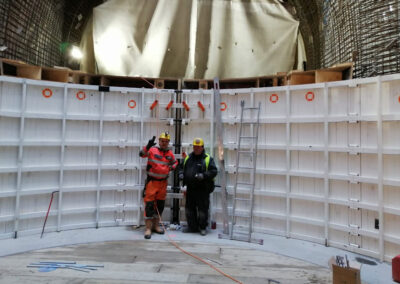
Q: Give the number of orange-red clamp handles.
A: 4